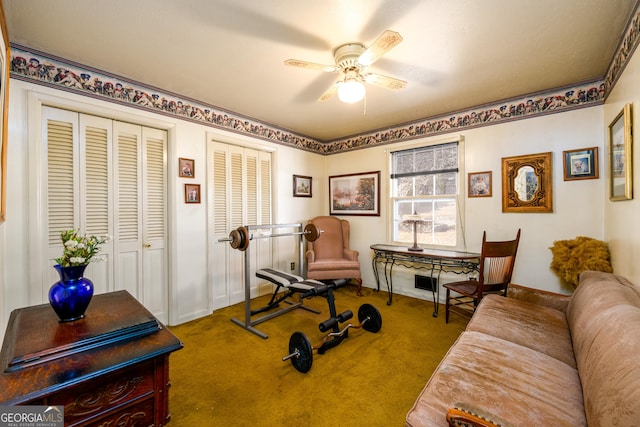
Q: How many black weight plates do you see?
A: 2